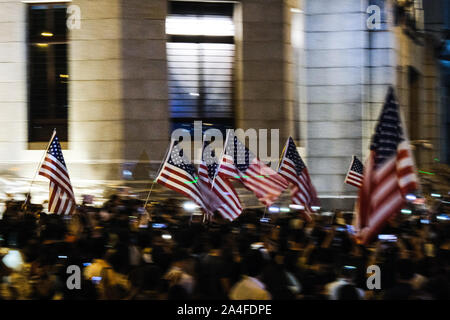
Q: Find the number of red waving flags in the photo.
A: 7